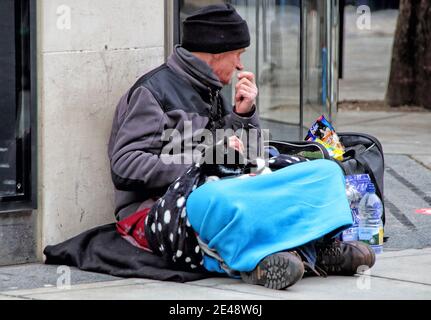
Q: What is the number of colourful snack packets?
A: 1